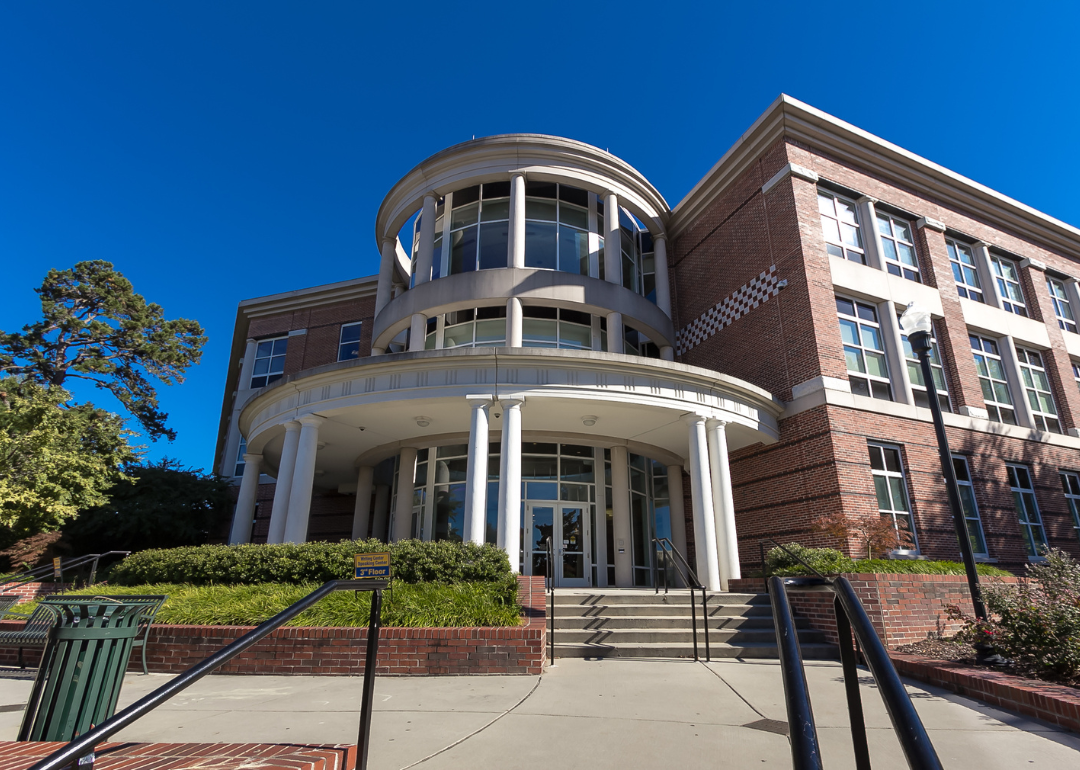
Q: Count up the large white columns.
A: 7